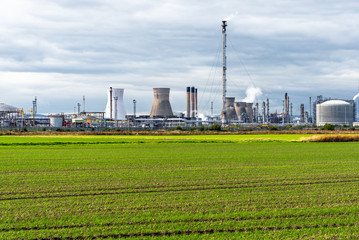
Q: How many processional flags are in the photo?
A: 0